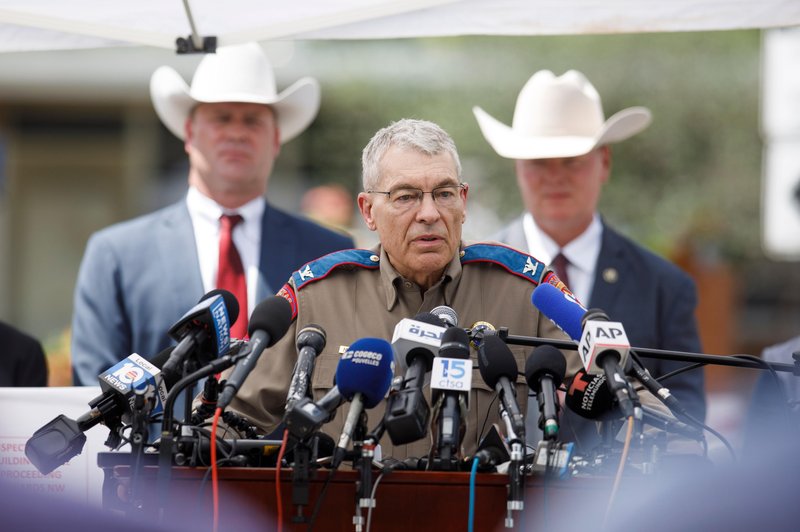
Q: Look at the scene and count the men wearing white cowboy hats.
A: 2